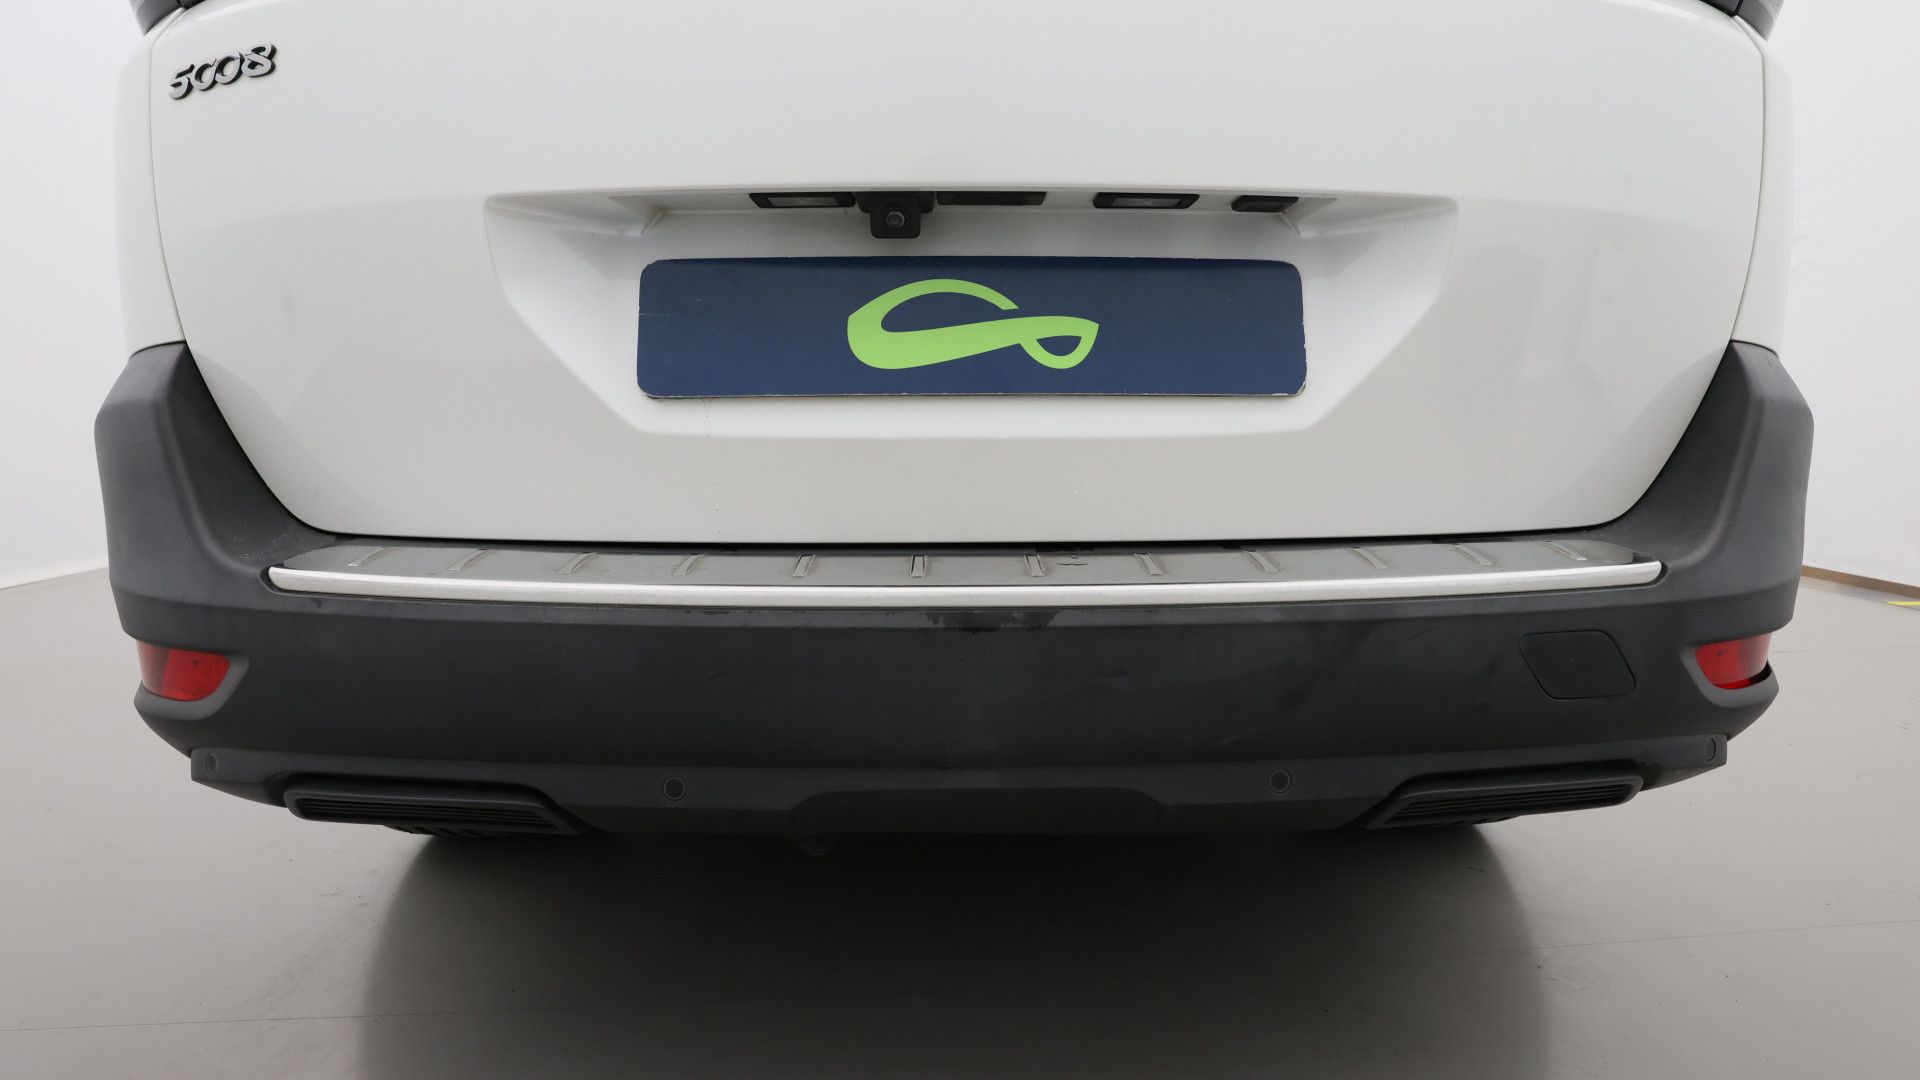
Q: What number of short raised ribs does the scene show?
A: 12